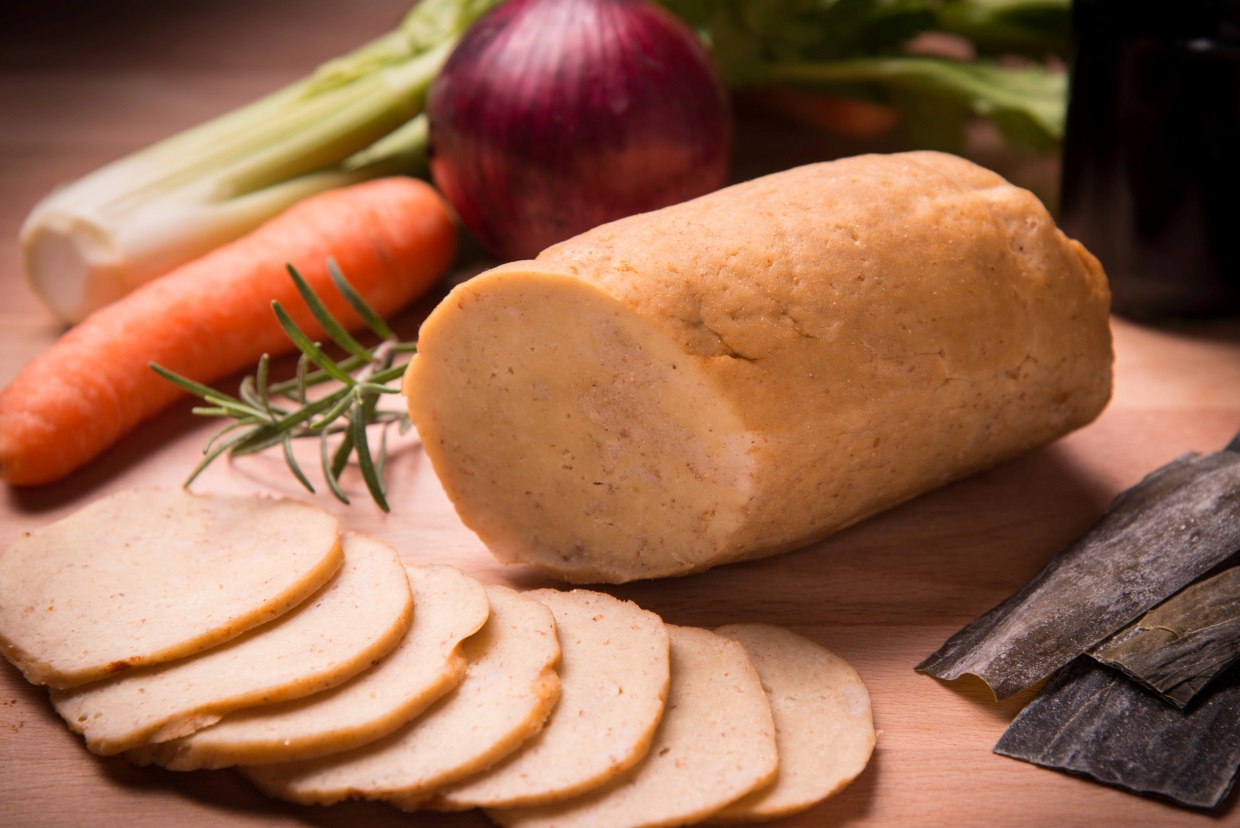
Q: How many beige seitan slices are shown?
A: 7